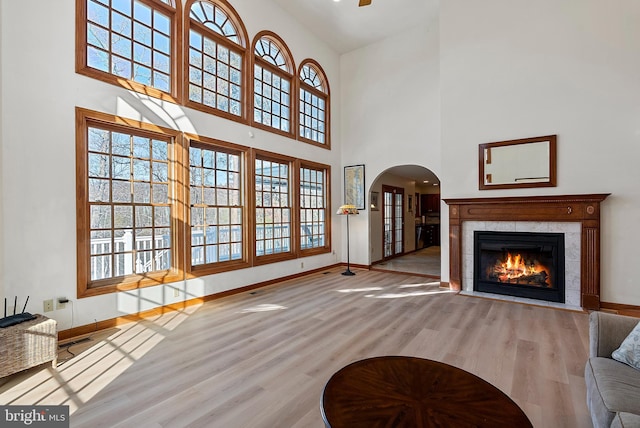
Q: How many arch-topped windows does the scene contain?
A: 4